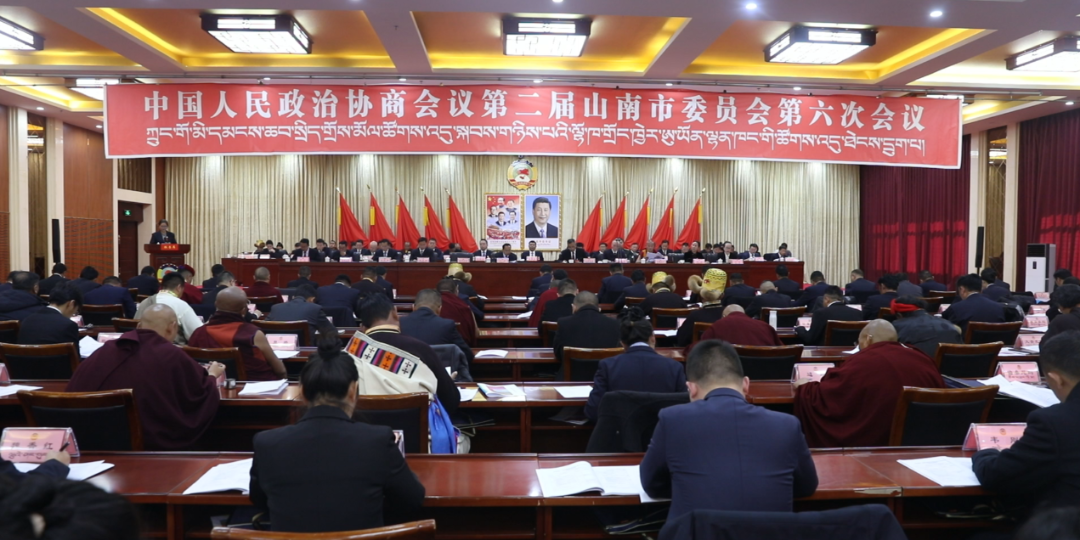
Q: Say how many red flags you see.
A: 10